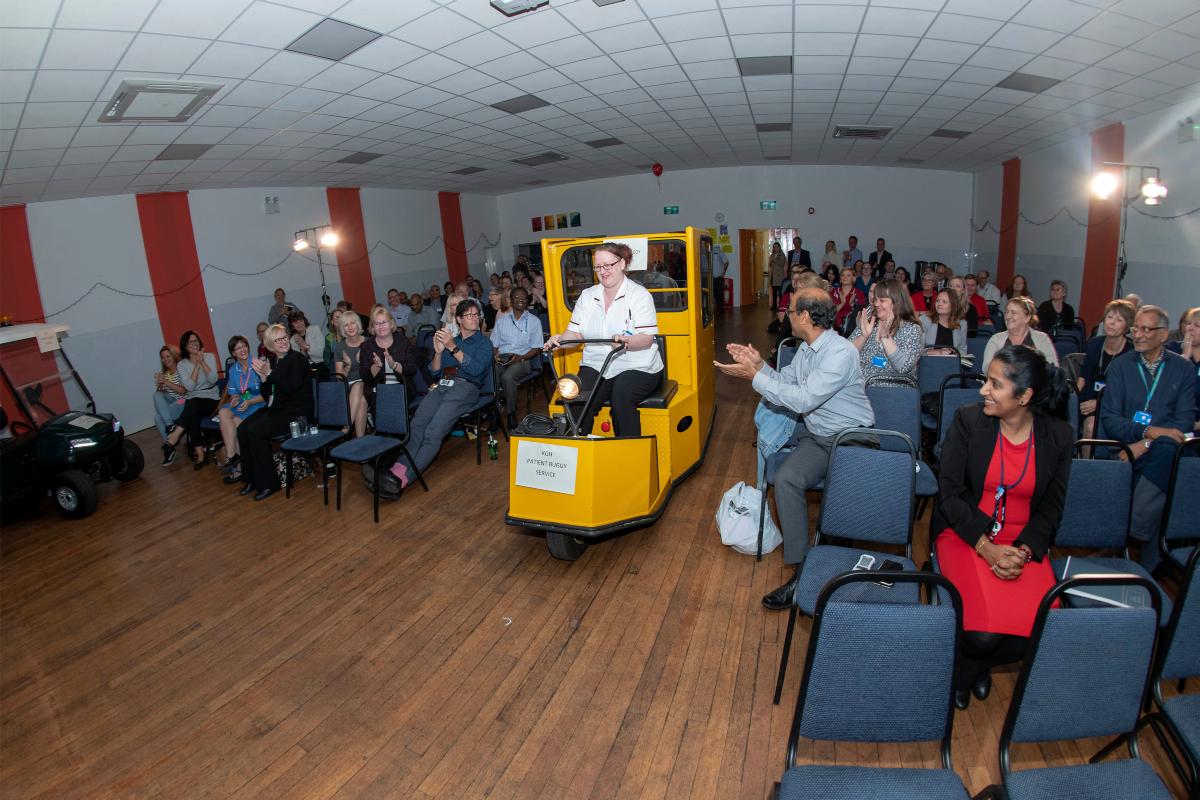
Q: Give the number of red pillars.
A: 6